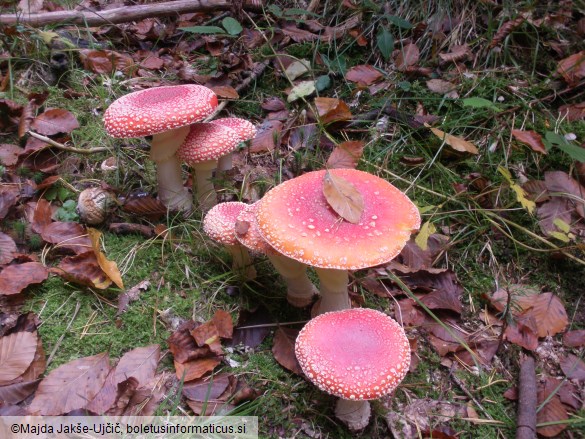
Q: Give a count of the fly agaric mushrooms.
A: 7